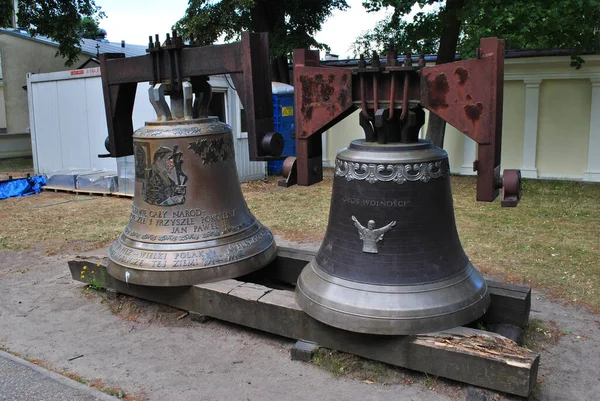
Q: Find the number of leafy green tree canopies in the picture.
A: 3